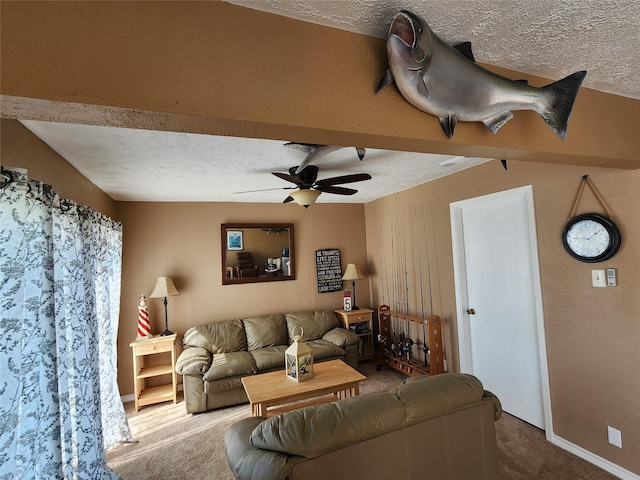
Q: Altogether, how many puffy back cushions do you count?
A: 5